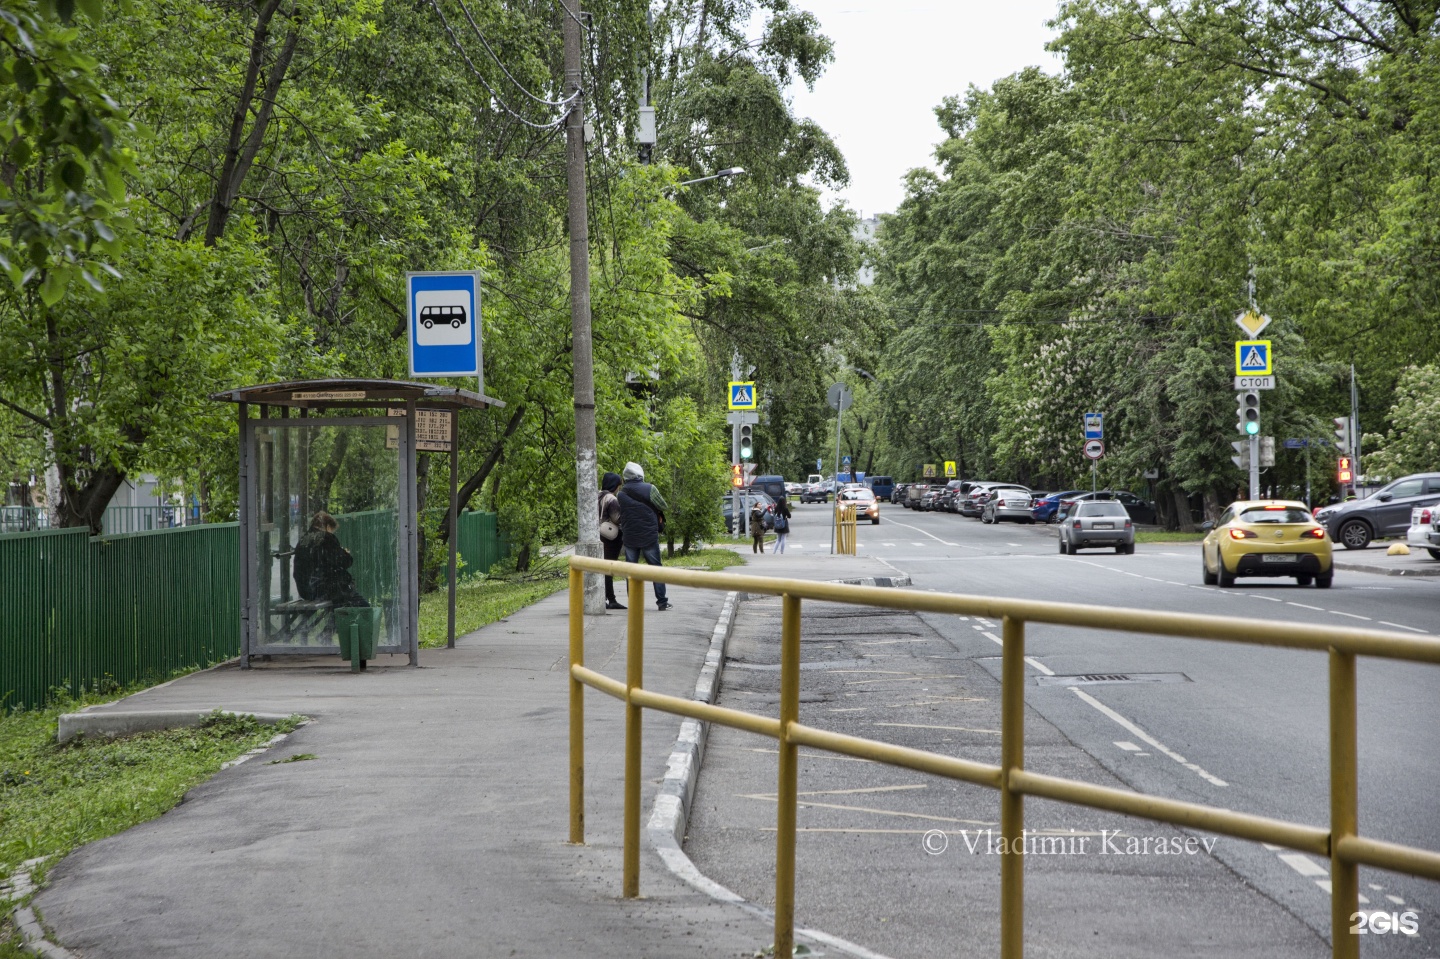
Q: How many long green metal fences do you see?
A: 1